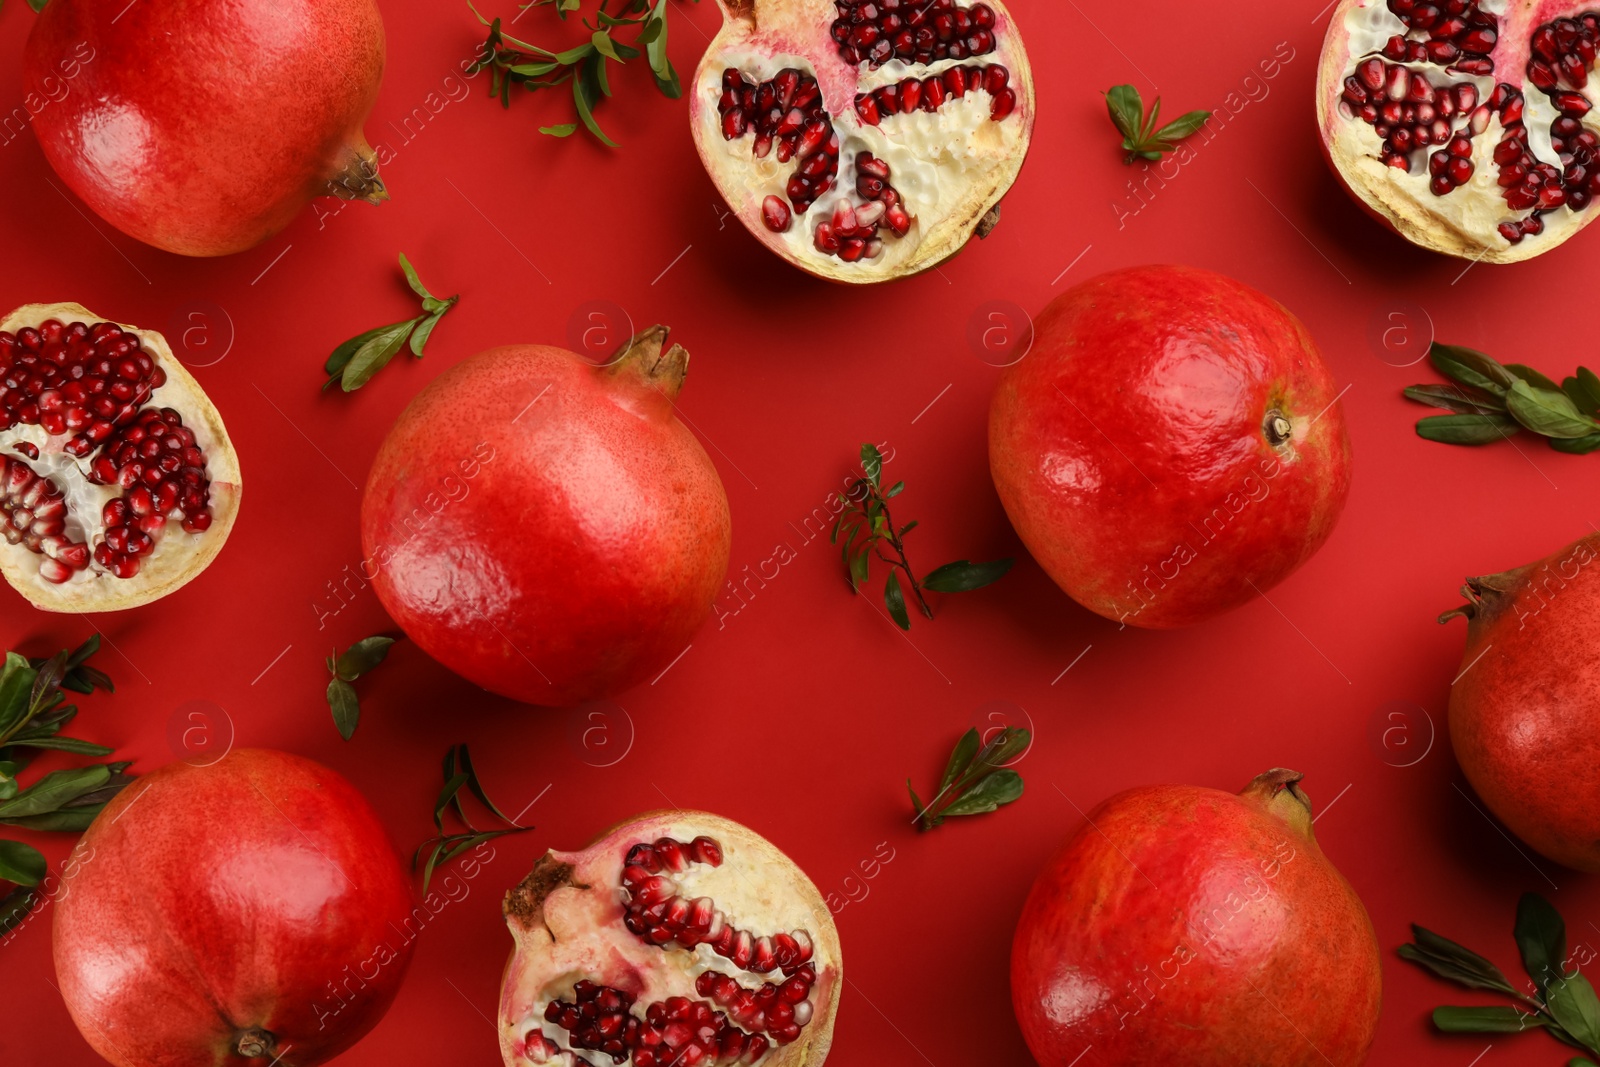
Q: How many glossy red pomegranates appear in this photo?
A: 6